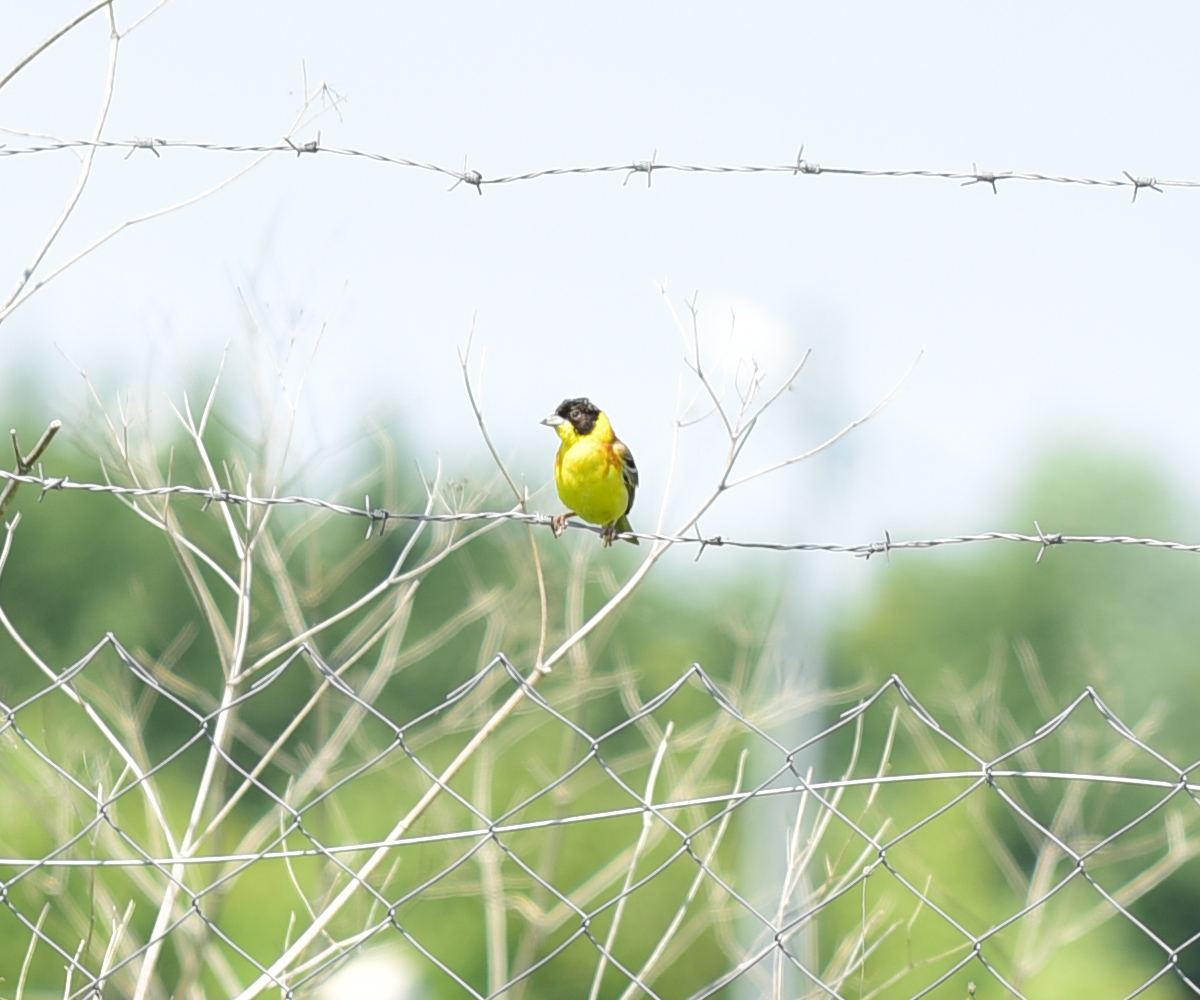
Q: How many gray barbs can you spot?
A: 14